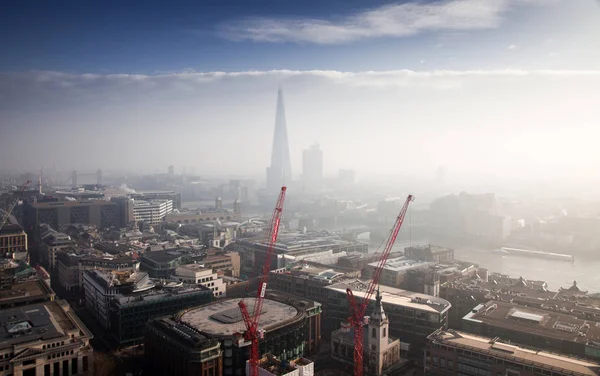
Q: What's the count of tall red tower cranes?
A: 2